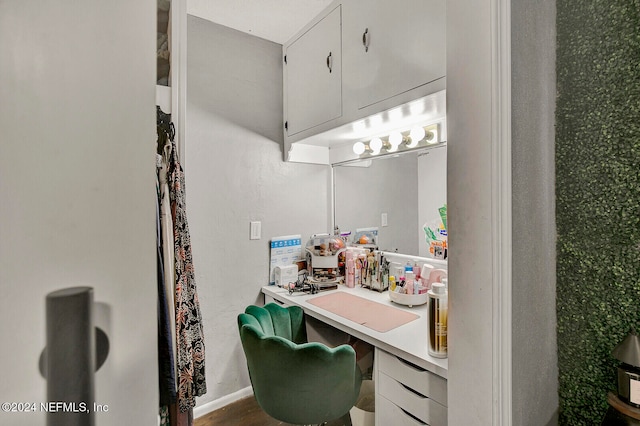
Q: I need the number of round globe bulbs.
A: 4